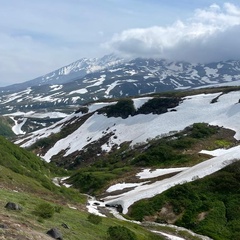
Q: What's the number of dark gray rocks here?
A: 3